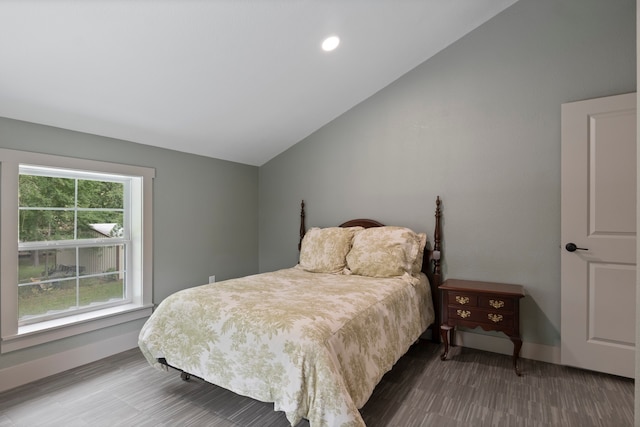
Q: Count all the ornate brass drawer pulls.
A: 4